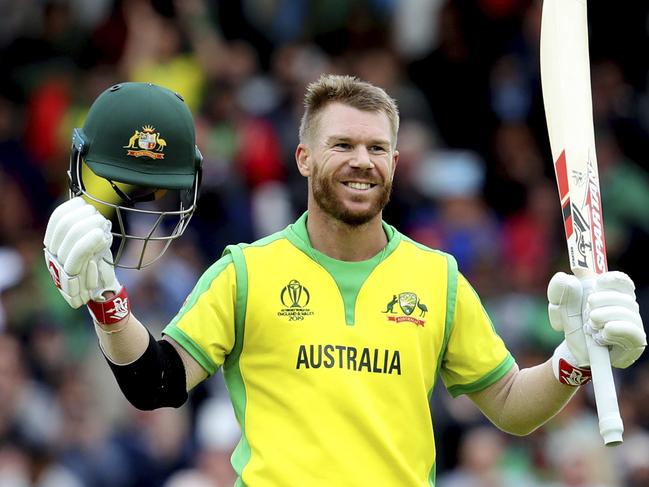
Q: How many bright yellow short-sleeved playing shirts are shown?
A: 1